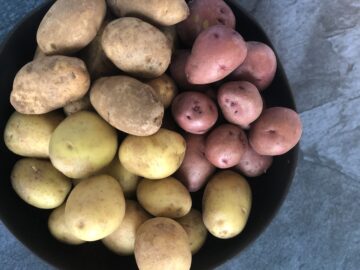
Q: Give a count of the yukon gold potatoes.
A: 12